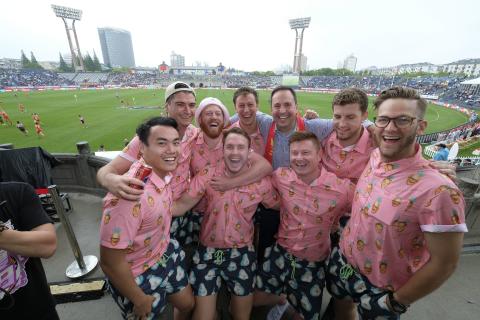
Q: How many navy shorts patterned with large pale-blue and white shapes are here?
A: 5